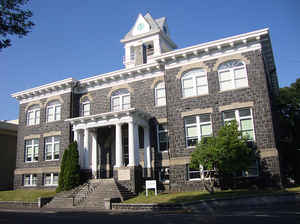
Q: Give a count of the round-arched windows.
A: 7